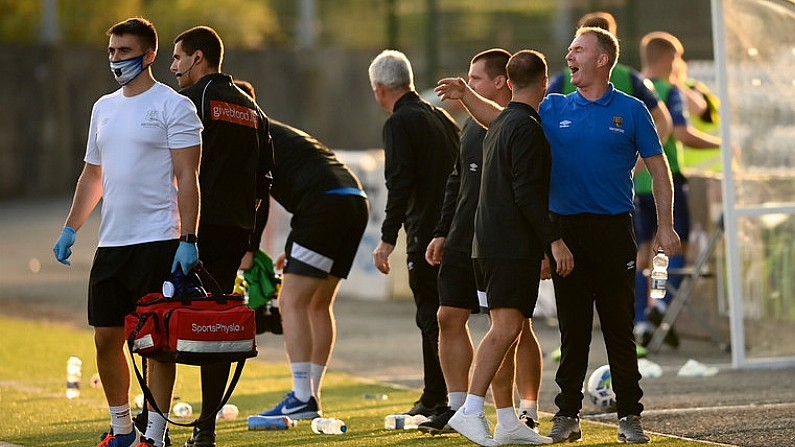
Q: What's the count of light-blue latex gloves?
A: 2